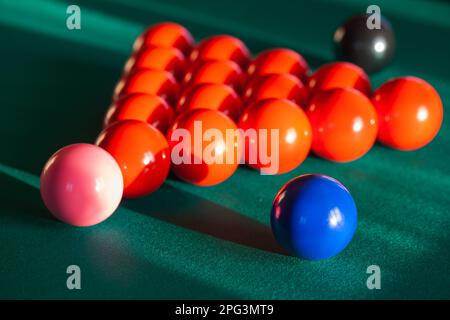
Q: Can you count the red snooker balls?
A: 15